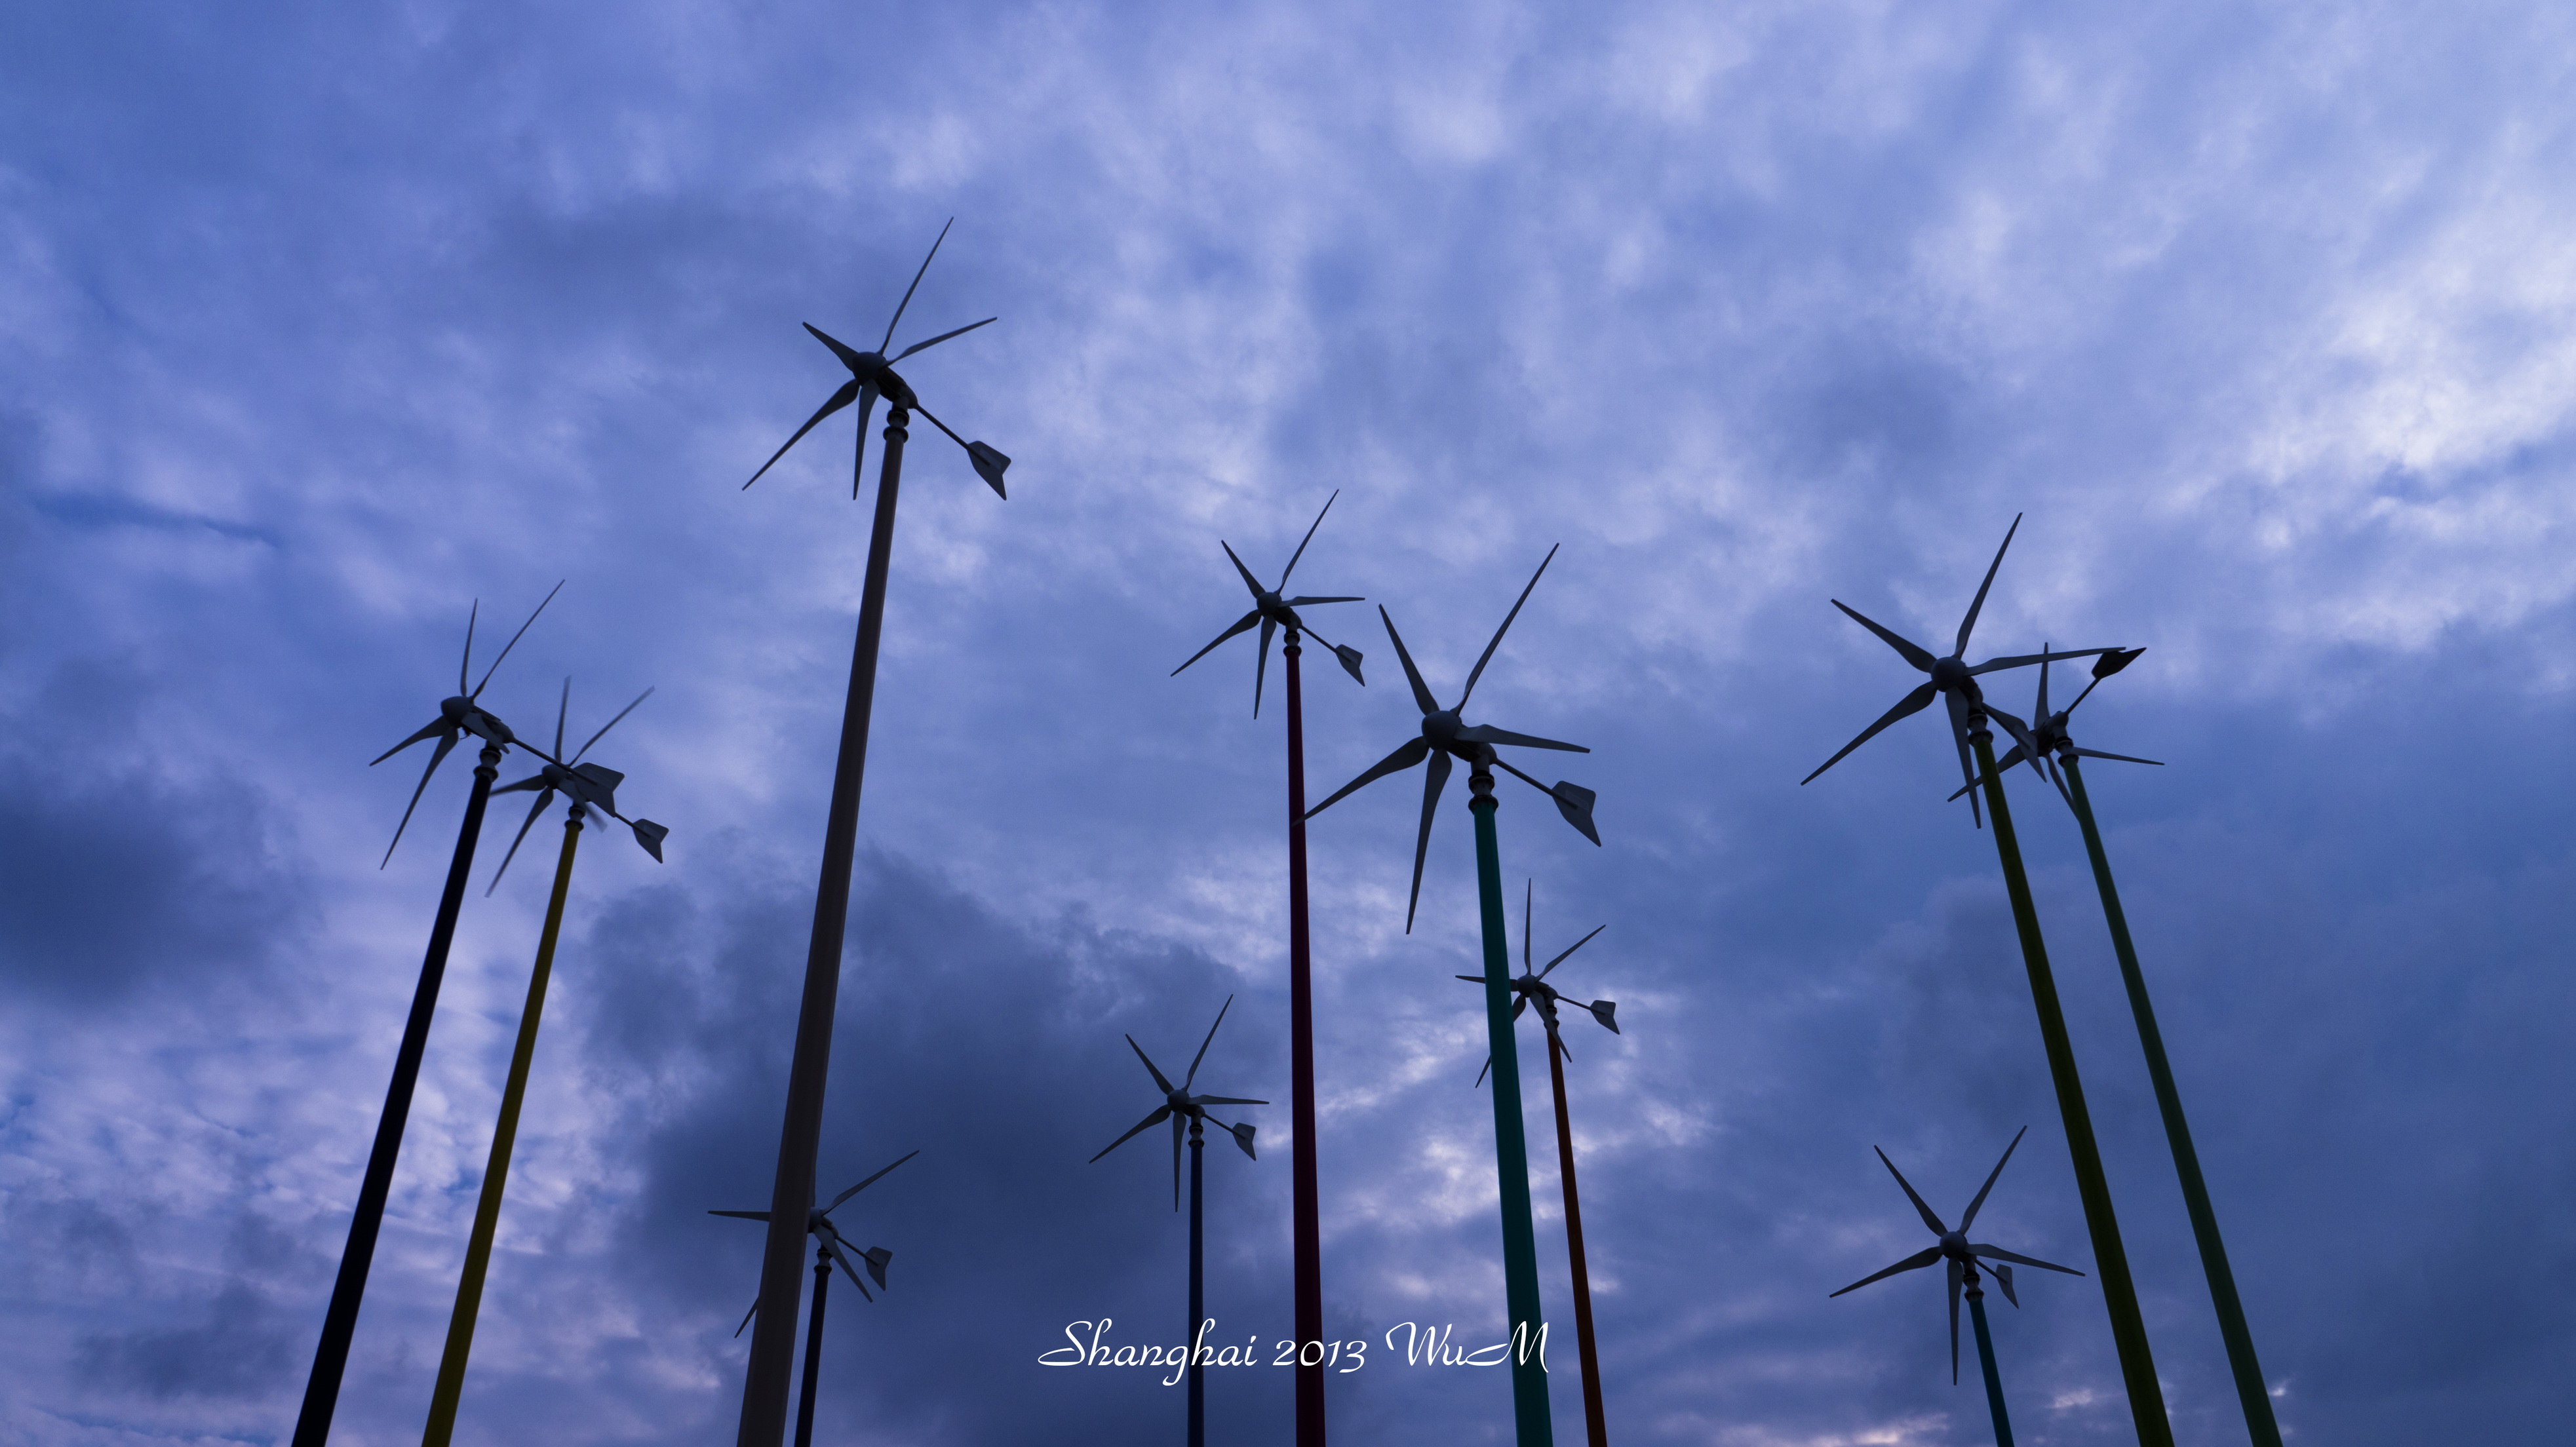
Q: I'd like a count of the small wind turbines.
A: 11